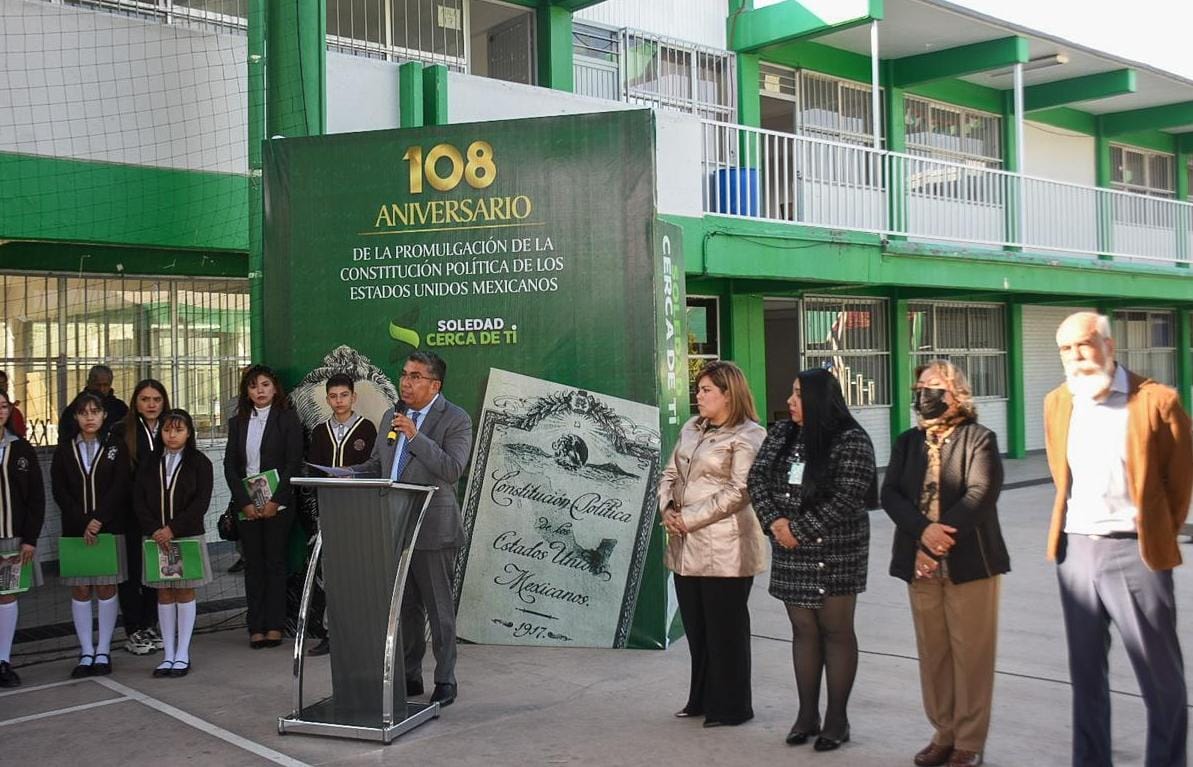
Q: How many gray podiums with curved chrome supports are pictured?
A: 1